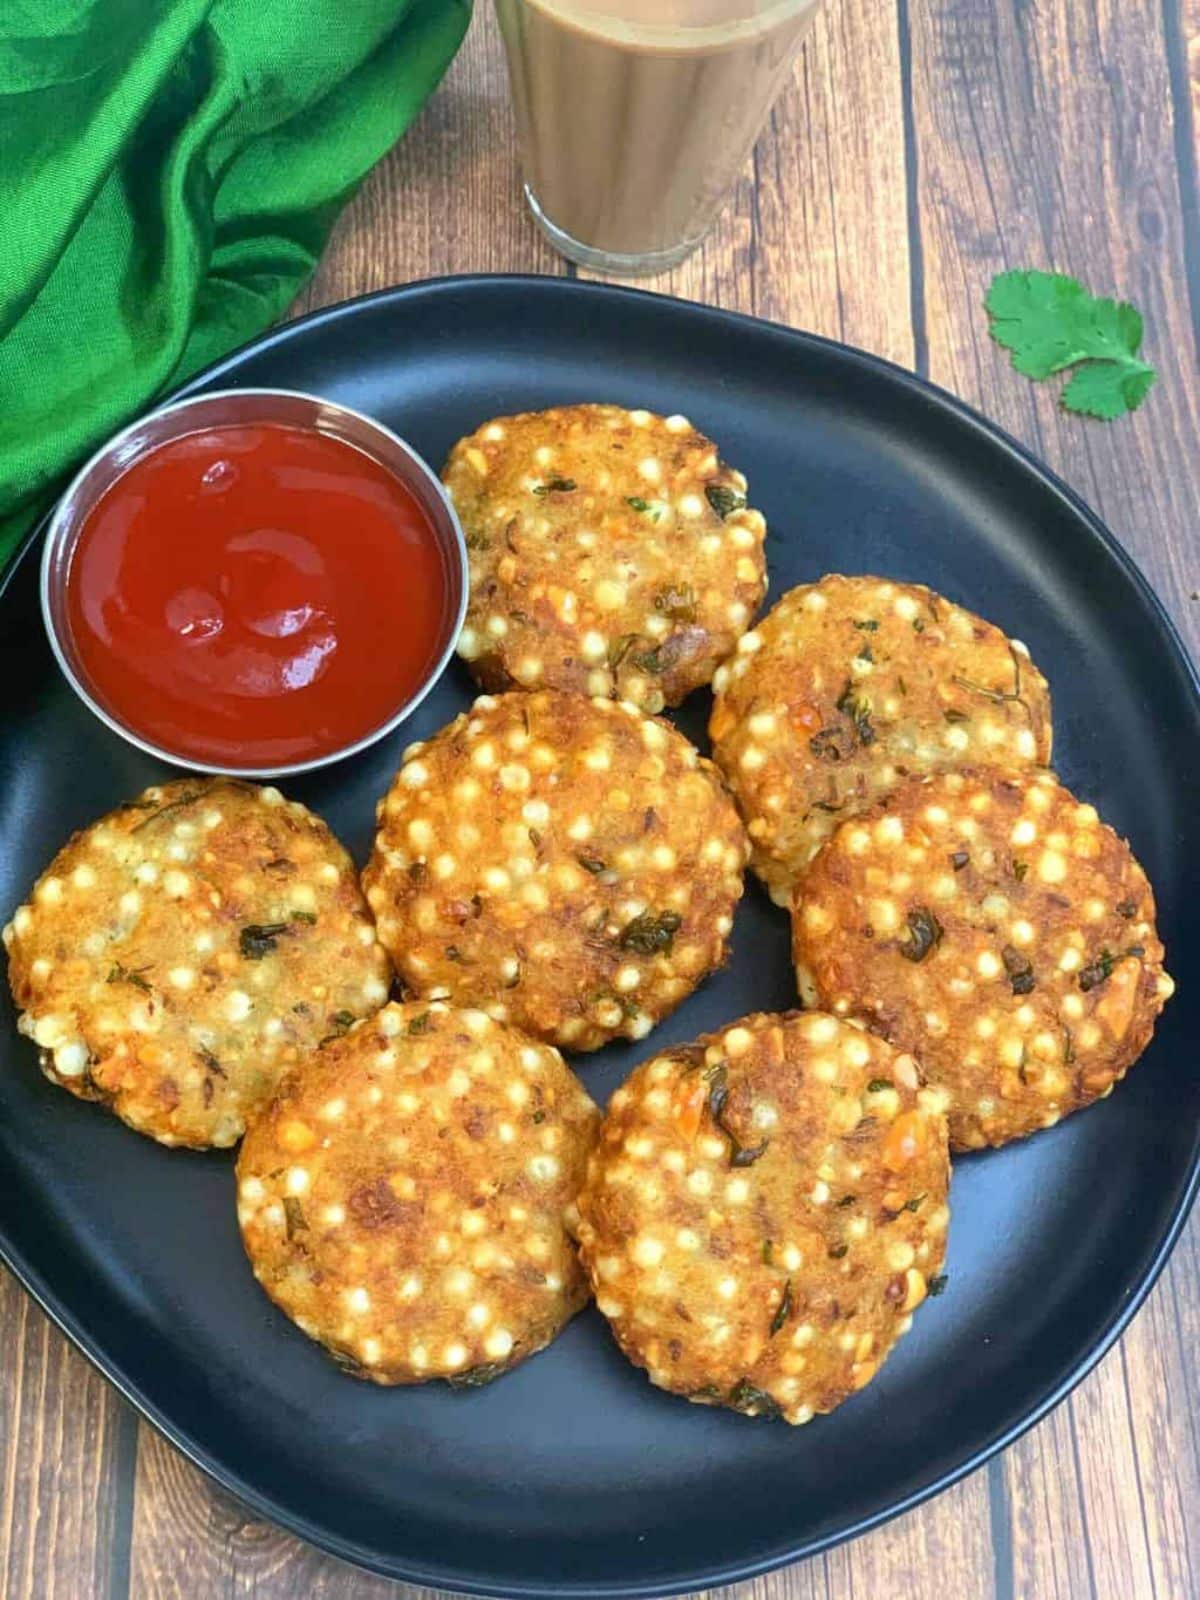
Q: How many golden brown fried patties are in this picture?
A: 7